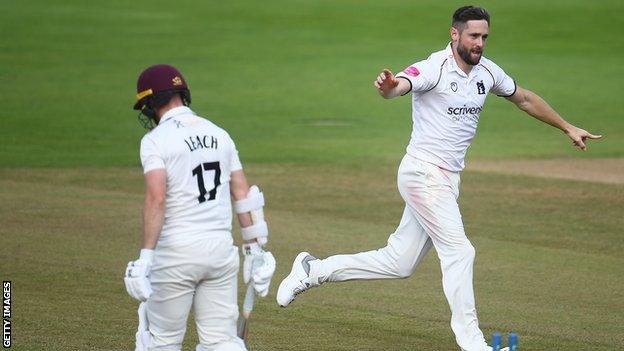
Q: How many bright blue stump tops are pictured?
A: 2